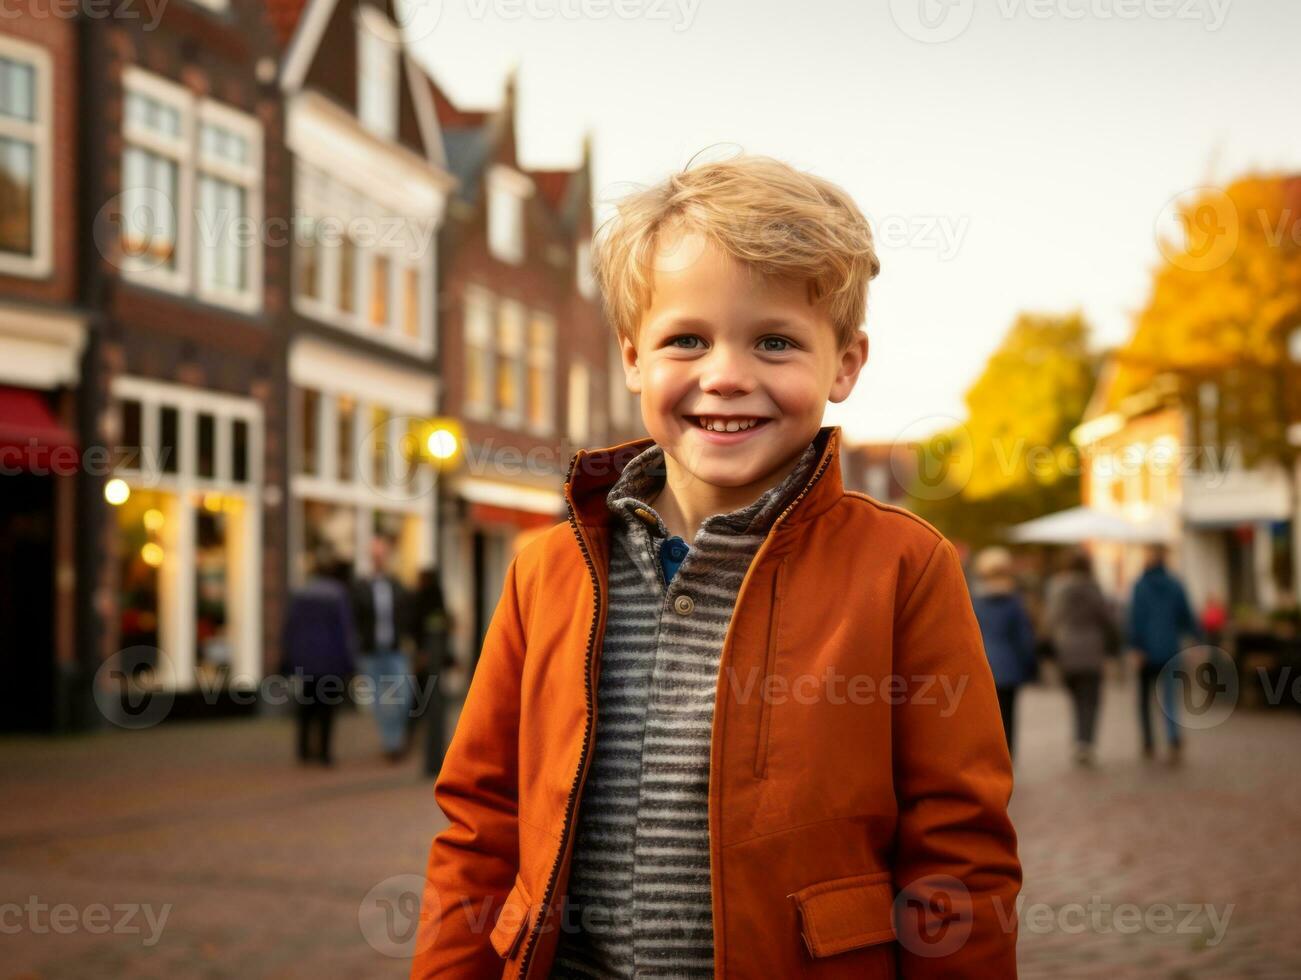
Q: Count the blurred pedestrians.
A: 6